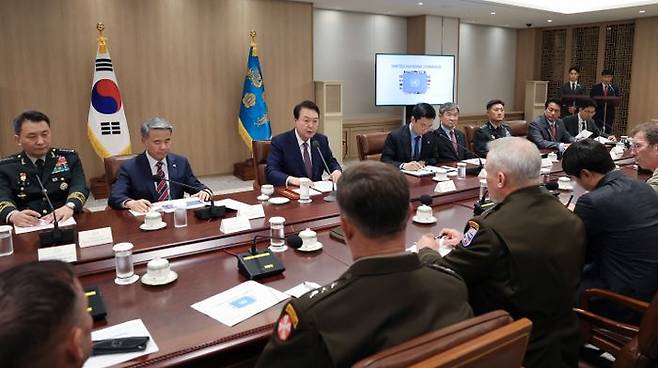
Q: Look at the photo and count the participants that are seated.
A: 13